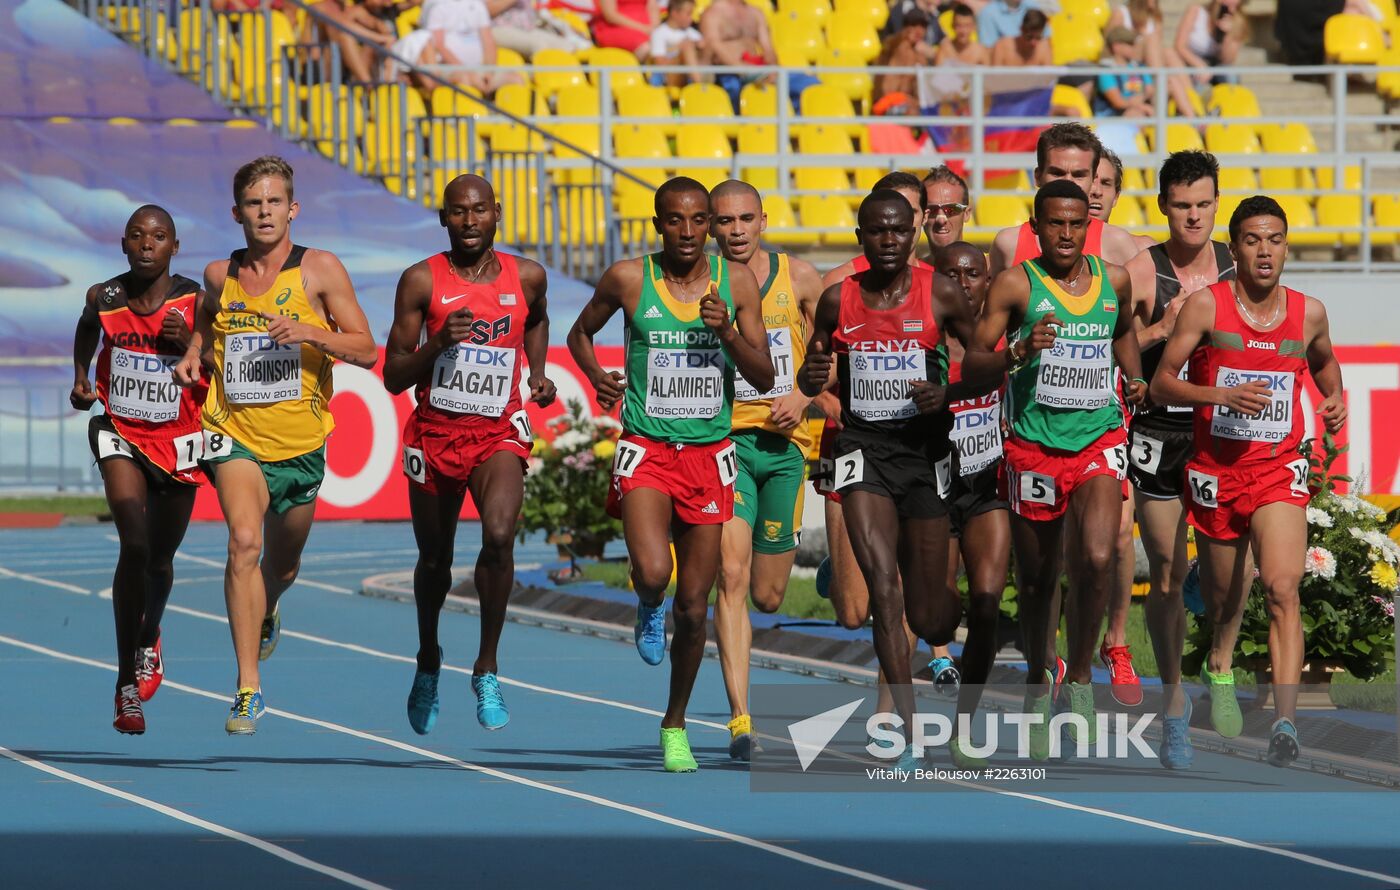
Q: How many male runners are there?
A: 14